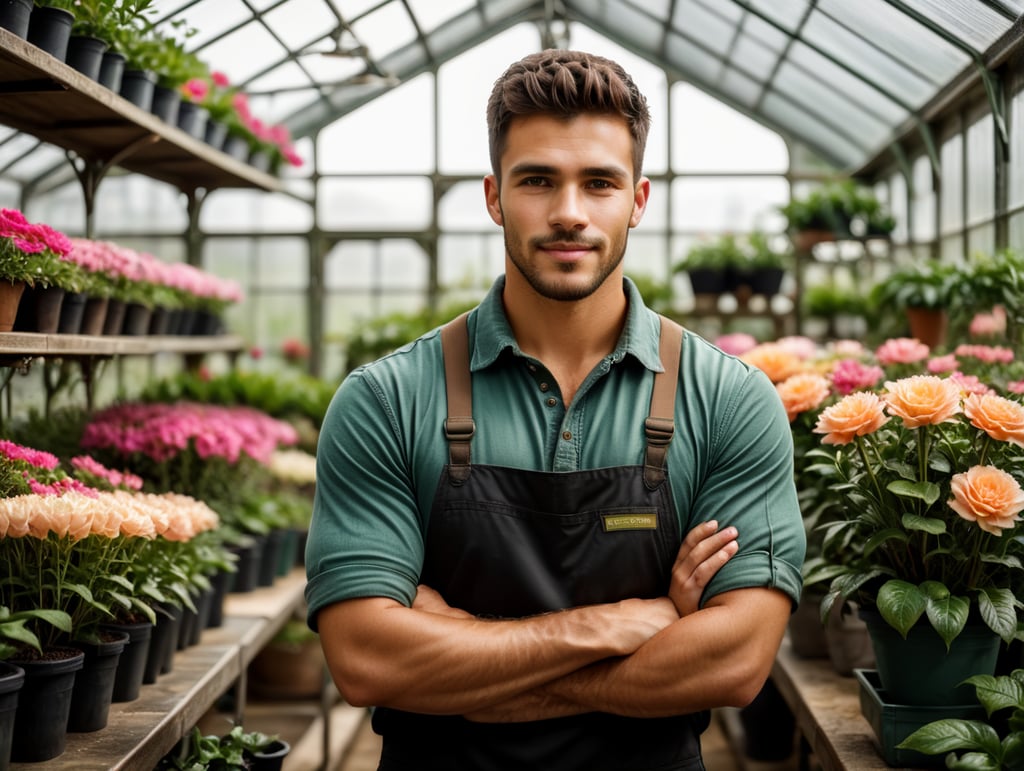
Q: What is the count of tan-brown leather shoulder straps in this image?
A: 2